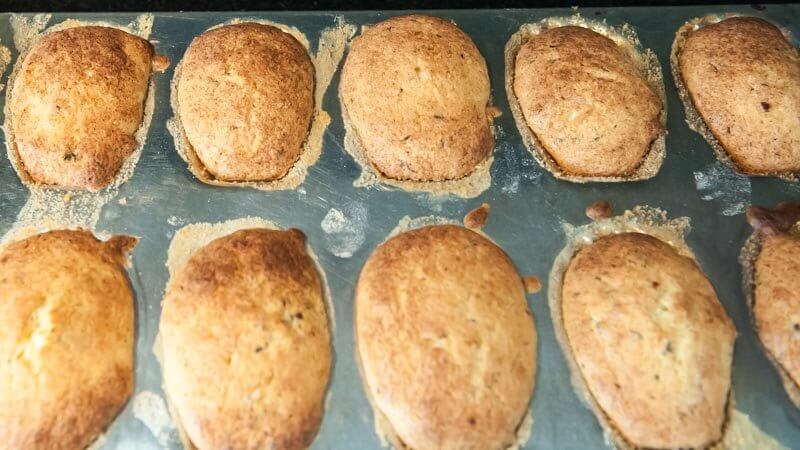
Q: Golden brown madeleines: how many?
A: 10